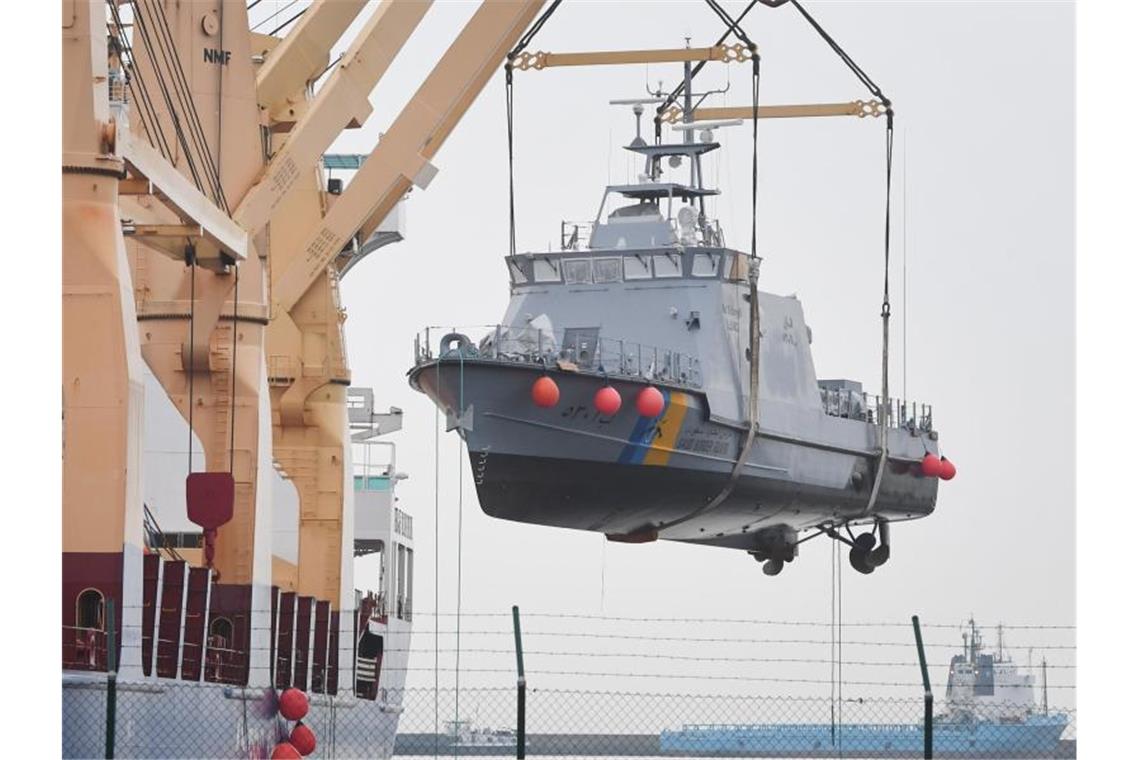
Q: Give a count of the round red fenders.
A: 8